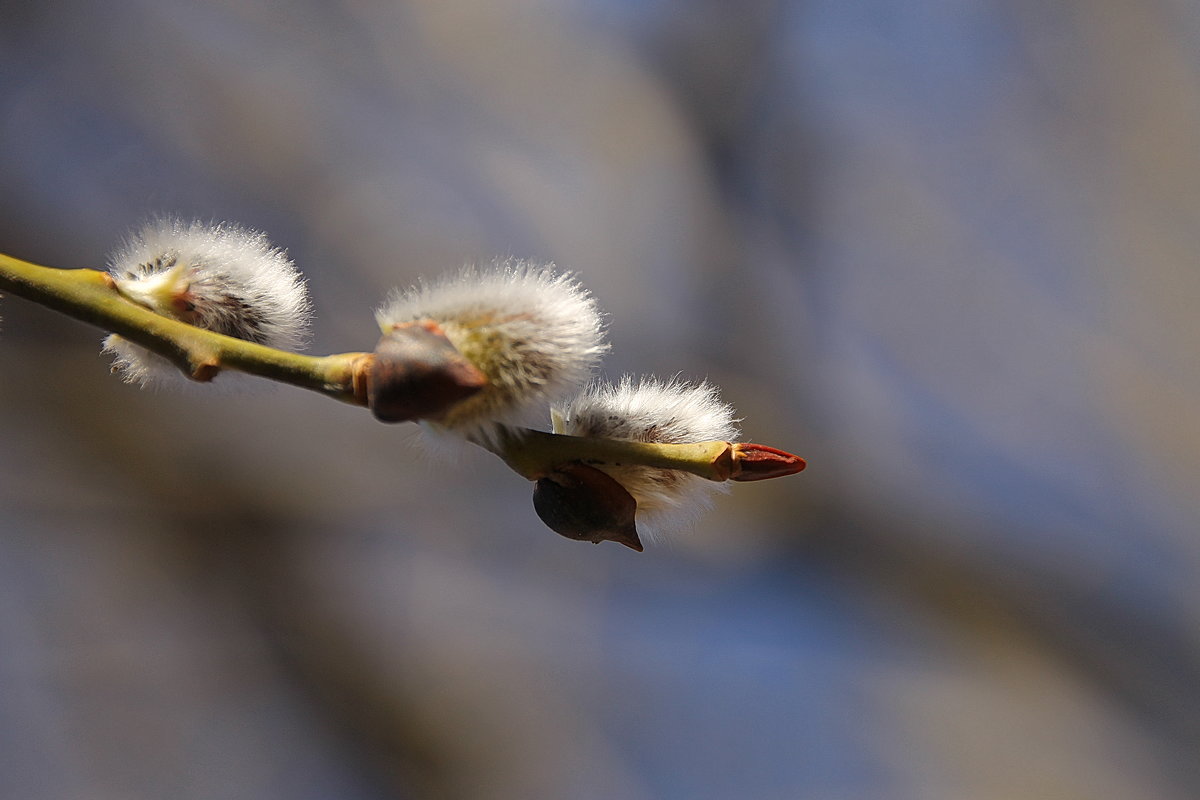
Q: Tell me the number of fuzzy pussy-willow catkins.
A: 3